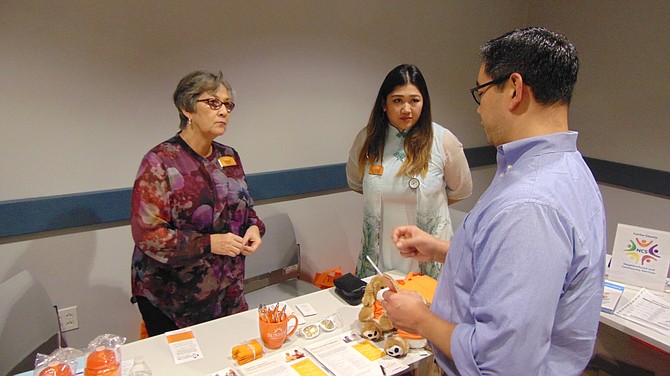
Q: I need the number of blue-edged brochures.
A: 1